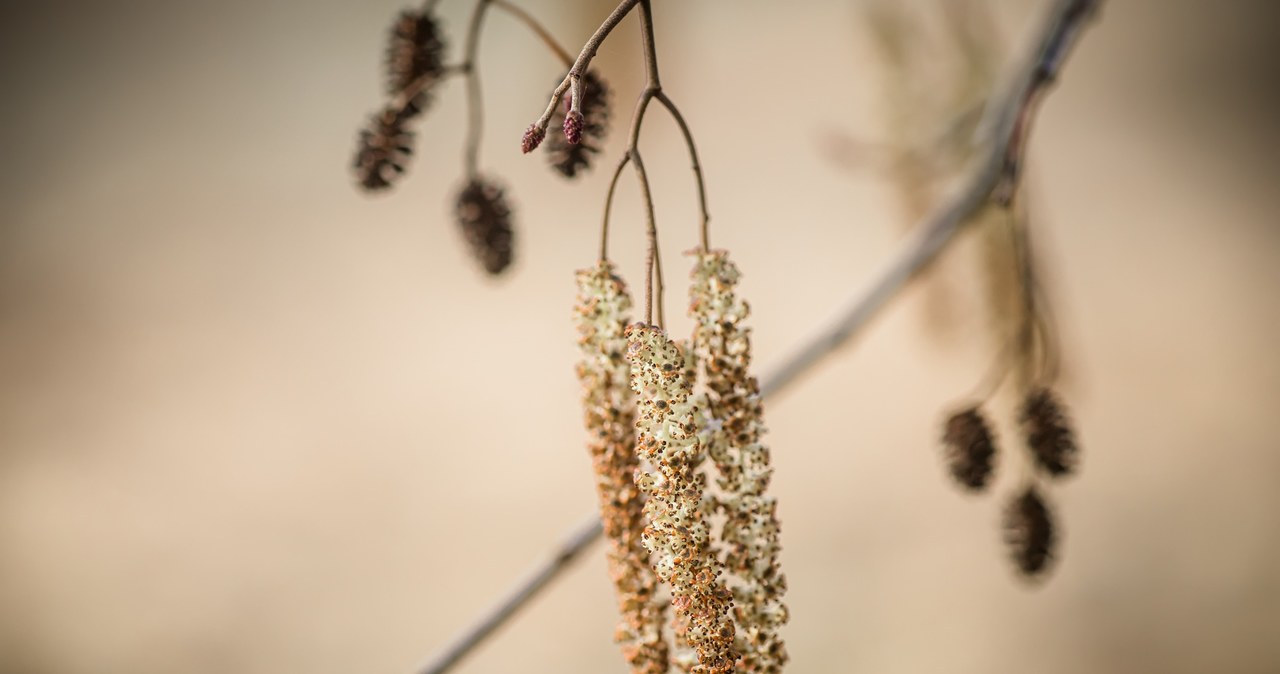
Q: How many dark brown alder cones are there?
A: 7